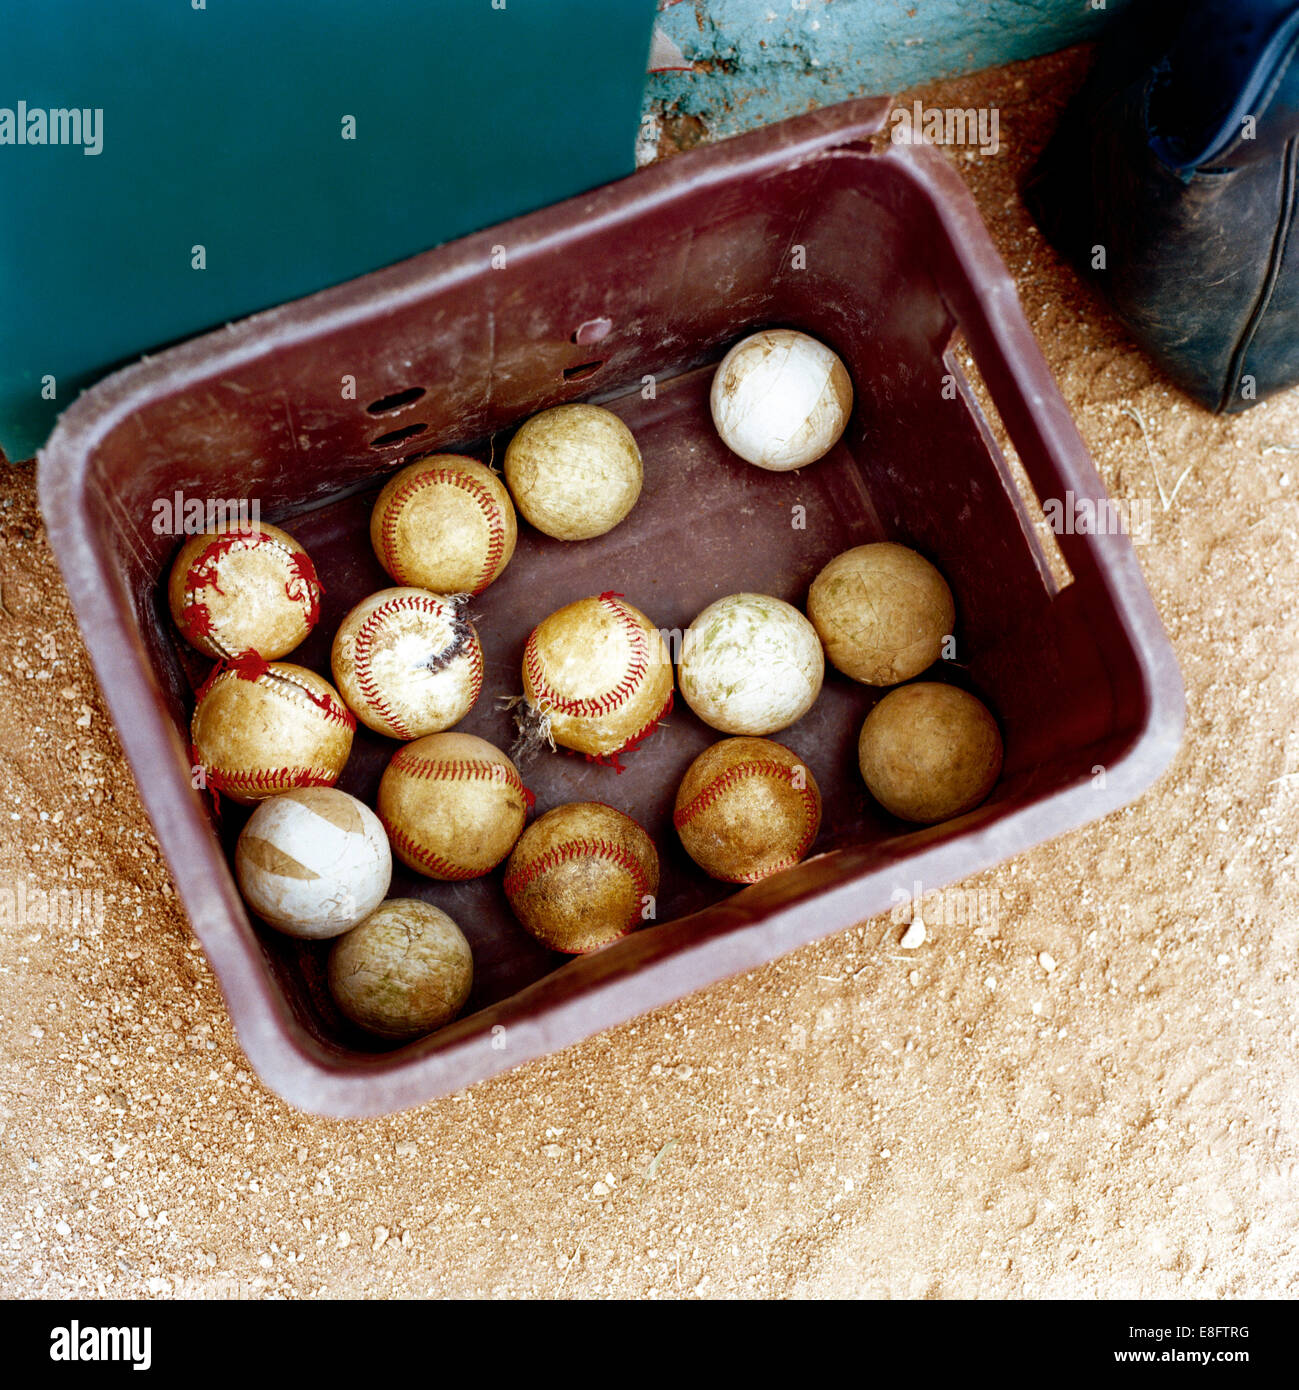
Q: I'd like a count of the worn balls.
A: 15